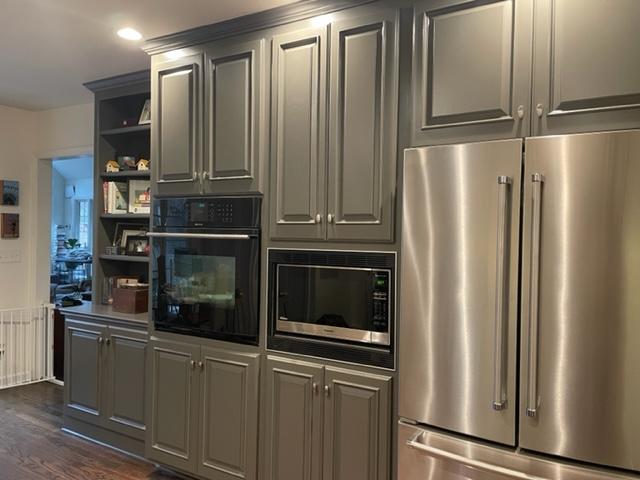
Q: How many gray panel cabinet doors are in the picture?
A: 12